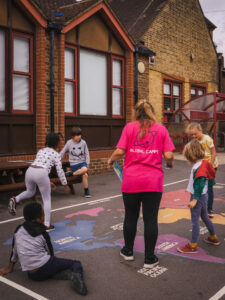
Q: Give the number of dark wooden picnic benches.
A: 1